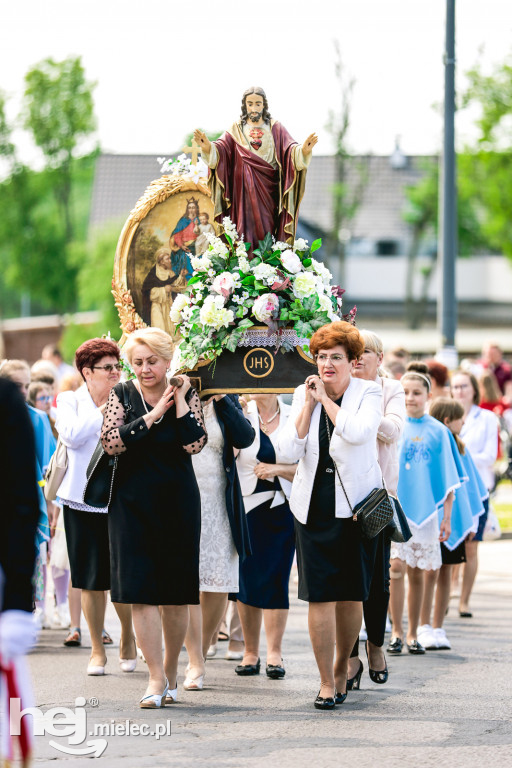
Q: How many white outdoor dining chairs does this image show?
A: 0